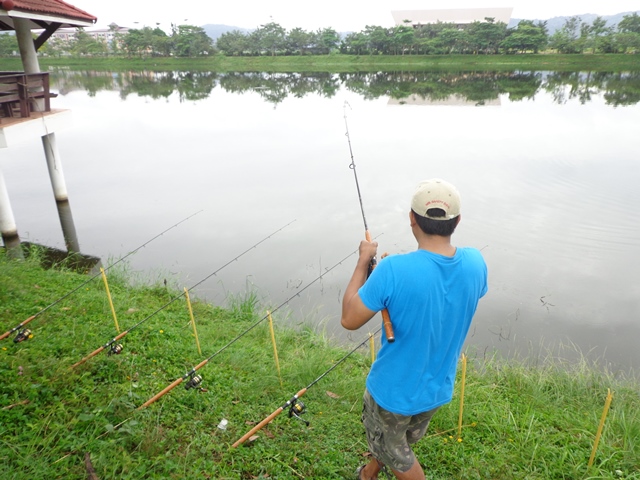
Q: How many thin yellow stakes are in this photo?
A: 6